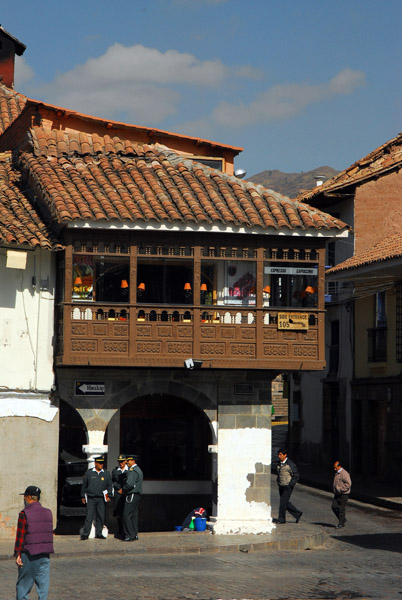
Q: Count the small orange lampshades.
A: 7